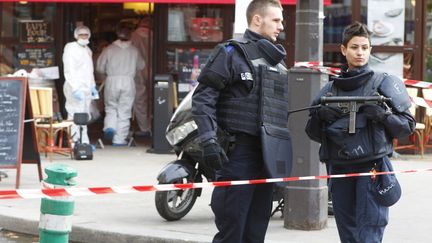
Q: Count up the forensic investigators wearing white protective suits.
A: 3